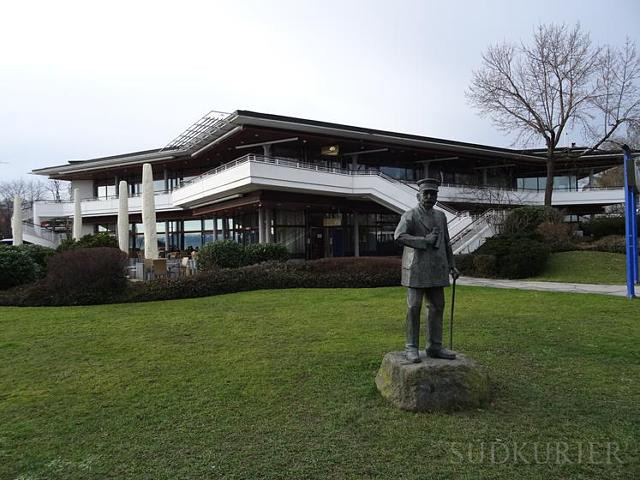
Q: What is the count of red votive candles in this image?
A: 0